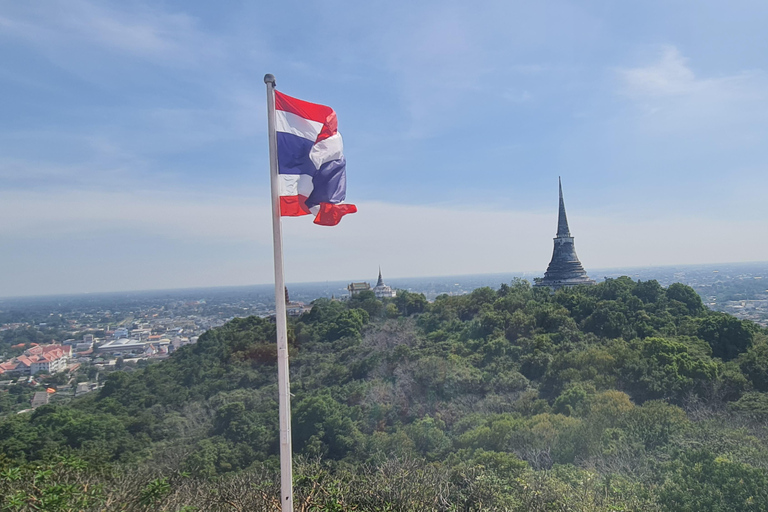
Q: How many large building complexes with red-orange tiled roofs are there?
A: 1